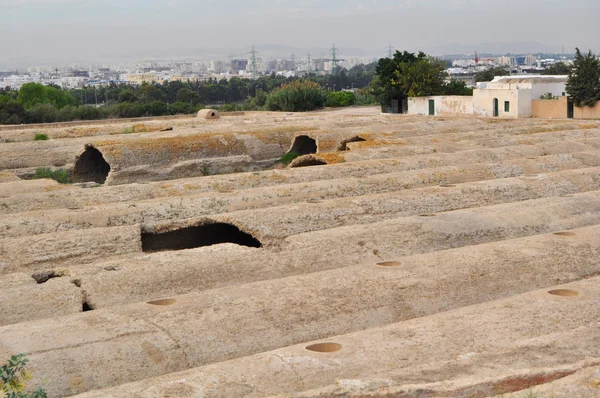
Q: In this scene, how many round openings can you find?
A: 5